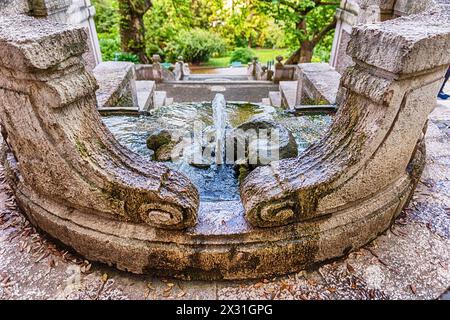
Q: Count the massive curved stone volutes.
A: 2